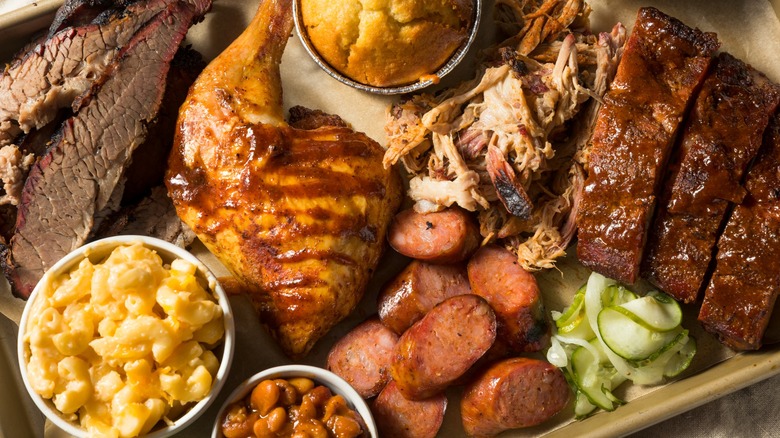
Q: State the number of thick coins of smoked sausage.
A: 7